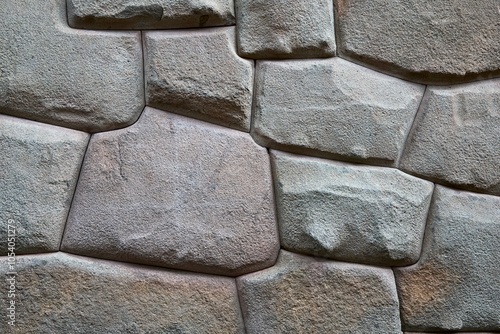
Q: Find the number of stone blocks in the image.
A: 13